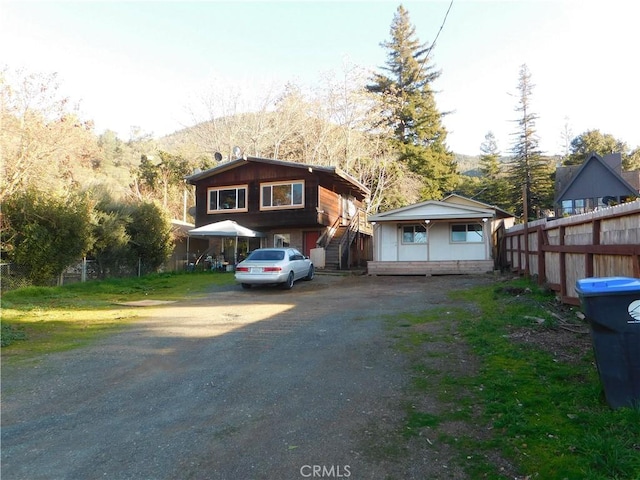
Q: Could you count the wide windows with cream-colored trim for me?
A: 2